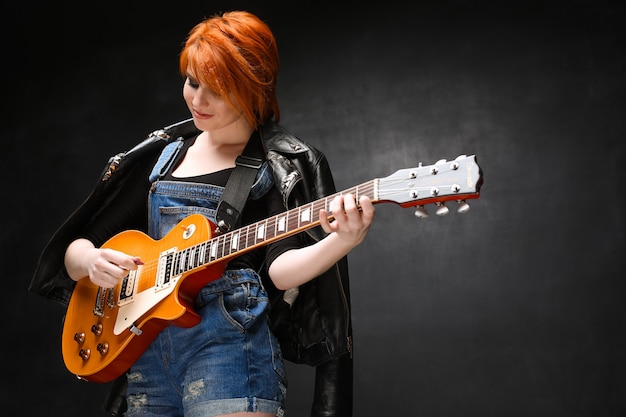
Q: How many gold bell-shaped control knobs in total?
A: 4